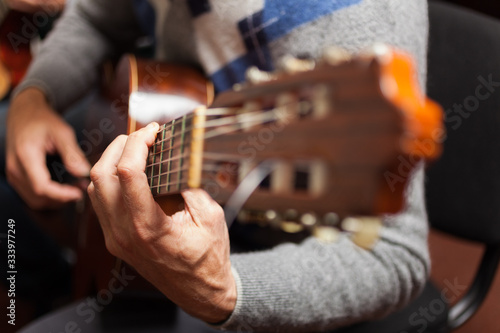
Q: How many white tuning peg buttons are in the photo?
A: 6